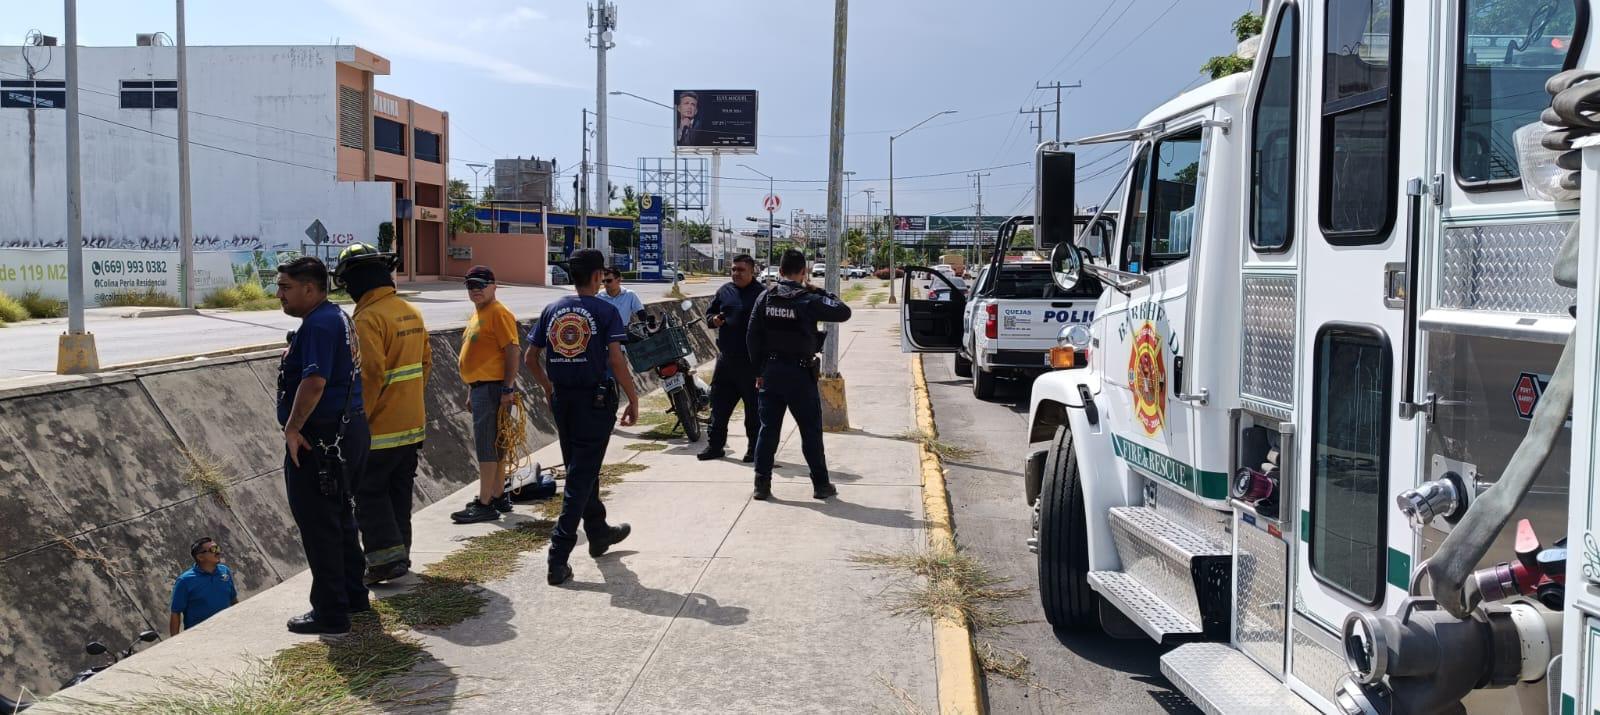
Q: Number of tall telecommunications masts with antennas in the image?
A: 1